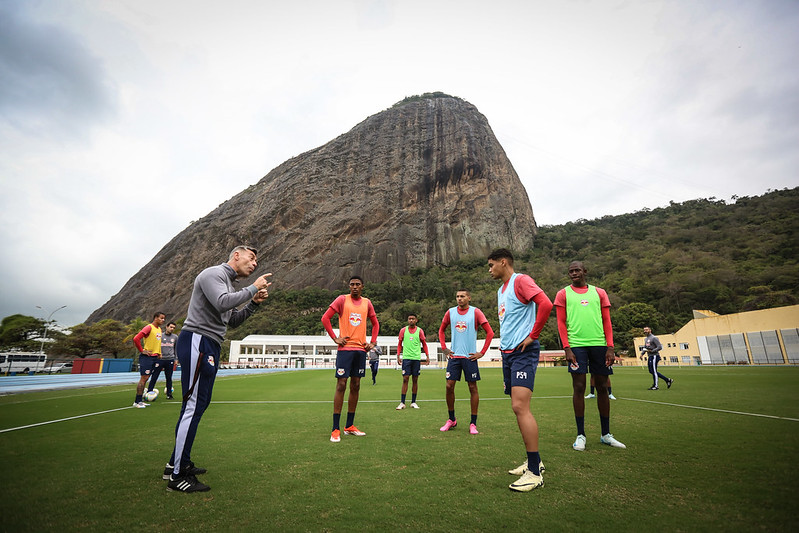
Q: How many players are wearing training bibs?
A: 6